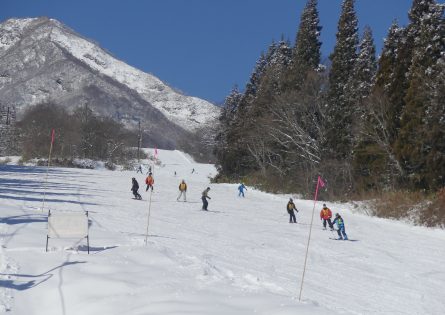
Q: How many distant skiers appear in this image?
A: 4